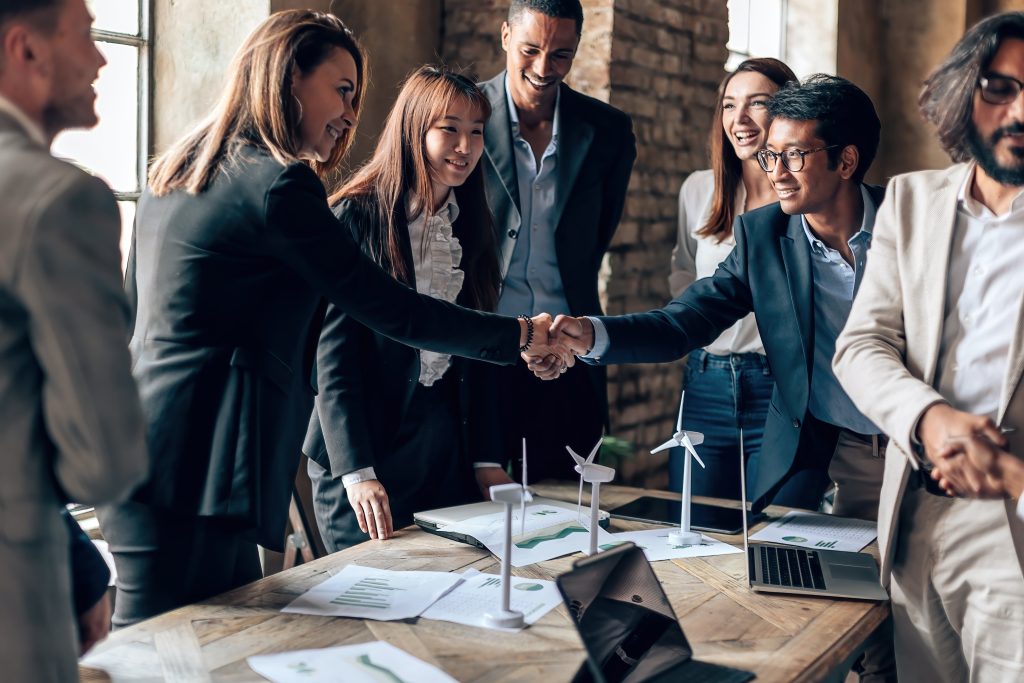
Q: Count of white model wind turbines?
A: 3